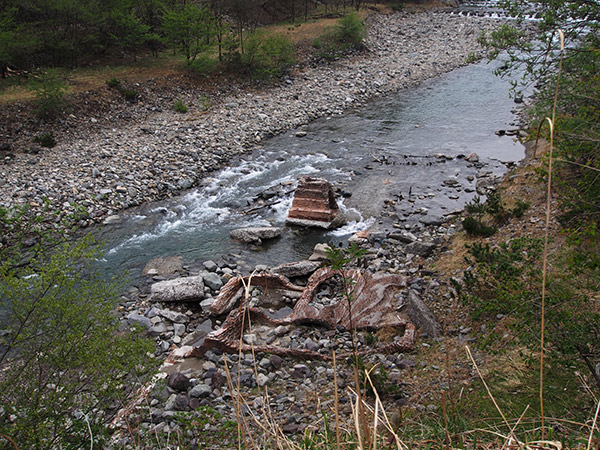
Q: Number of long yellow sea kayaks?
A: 0